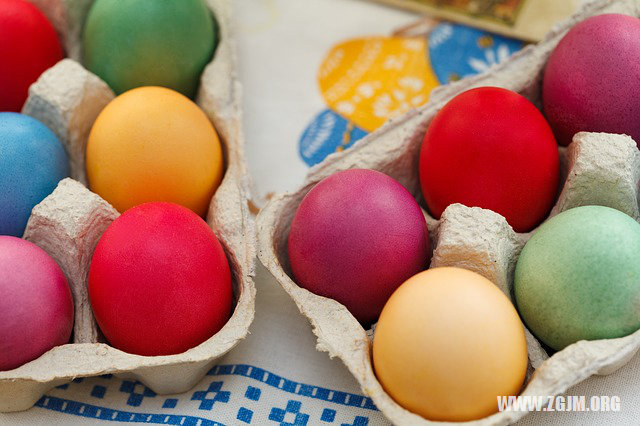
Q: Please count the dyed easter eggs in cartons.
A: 11